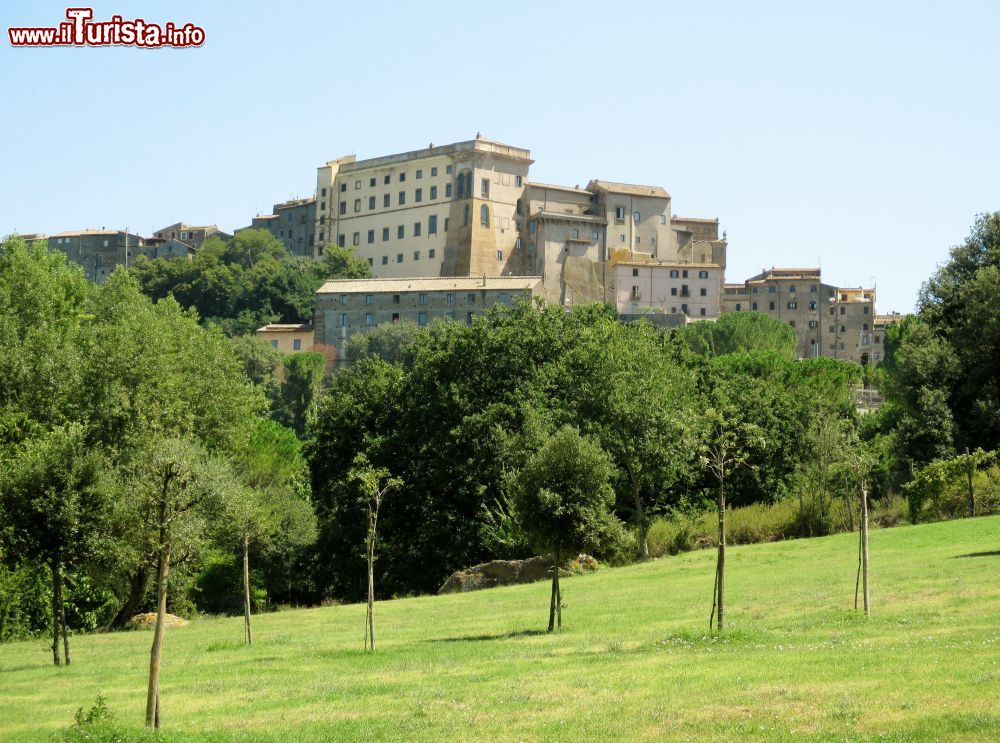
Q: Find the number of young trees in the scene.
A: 7